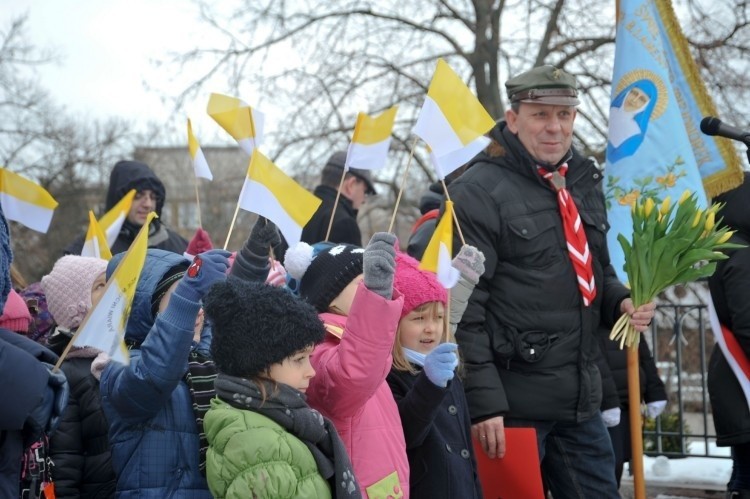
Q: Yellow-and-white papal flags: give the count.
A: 11